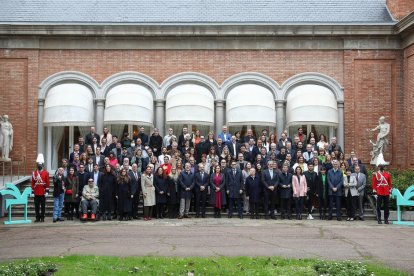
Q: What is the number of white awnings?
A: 5